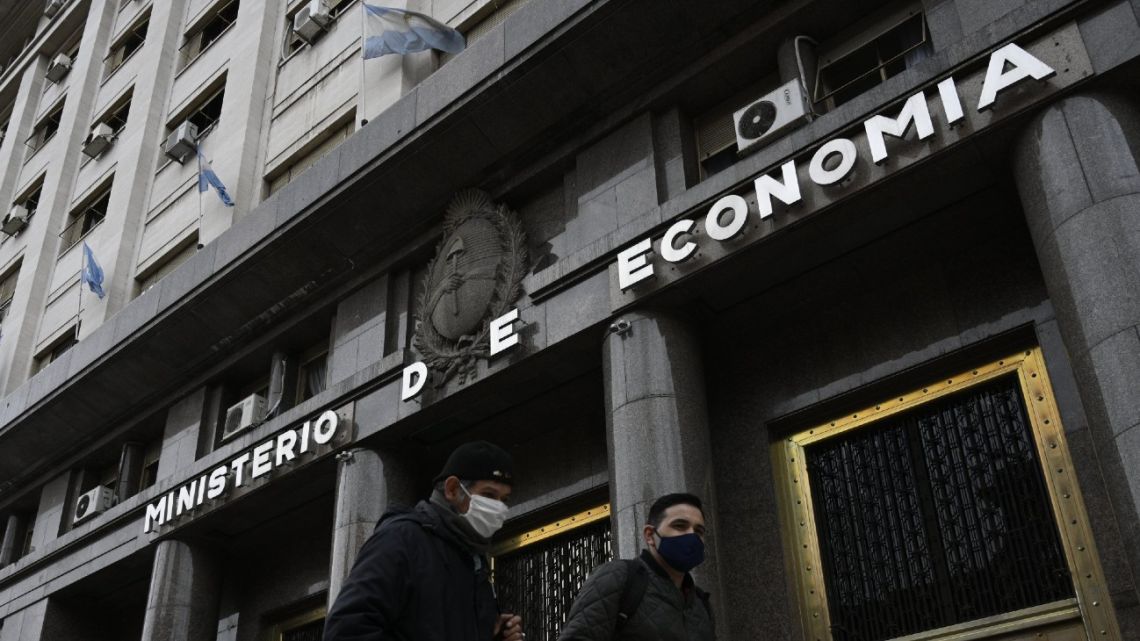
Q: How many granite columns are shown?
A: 4